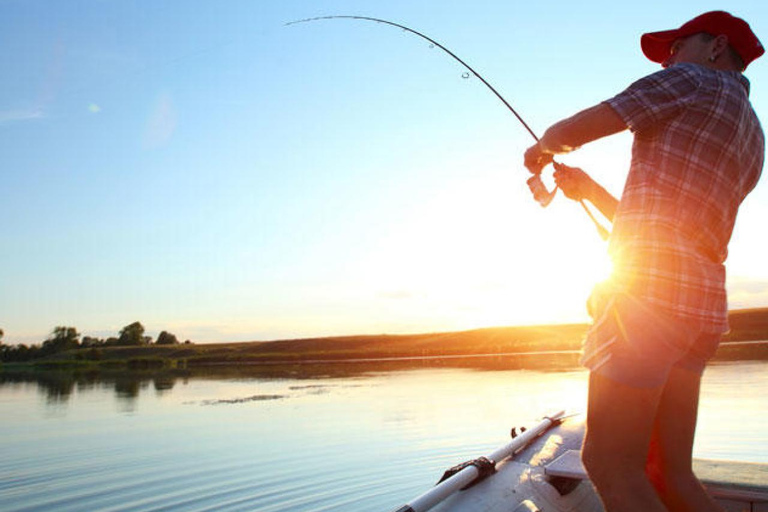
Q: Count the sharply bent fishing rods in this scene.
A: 1